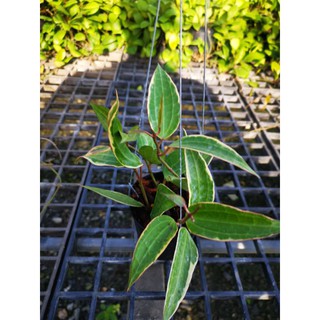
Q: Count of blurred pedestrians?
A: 0